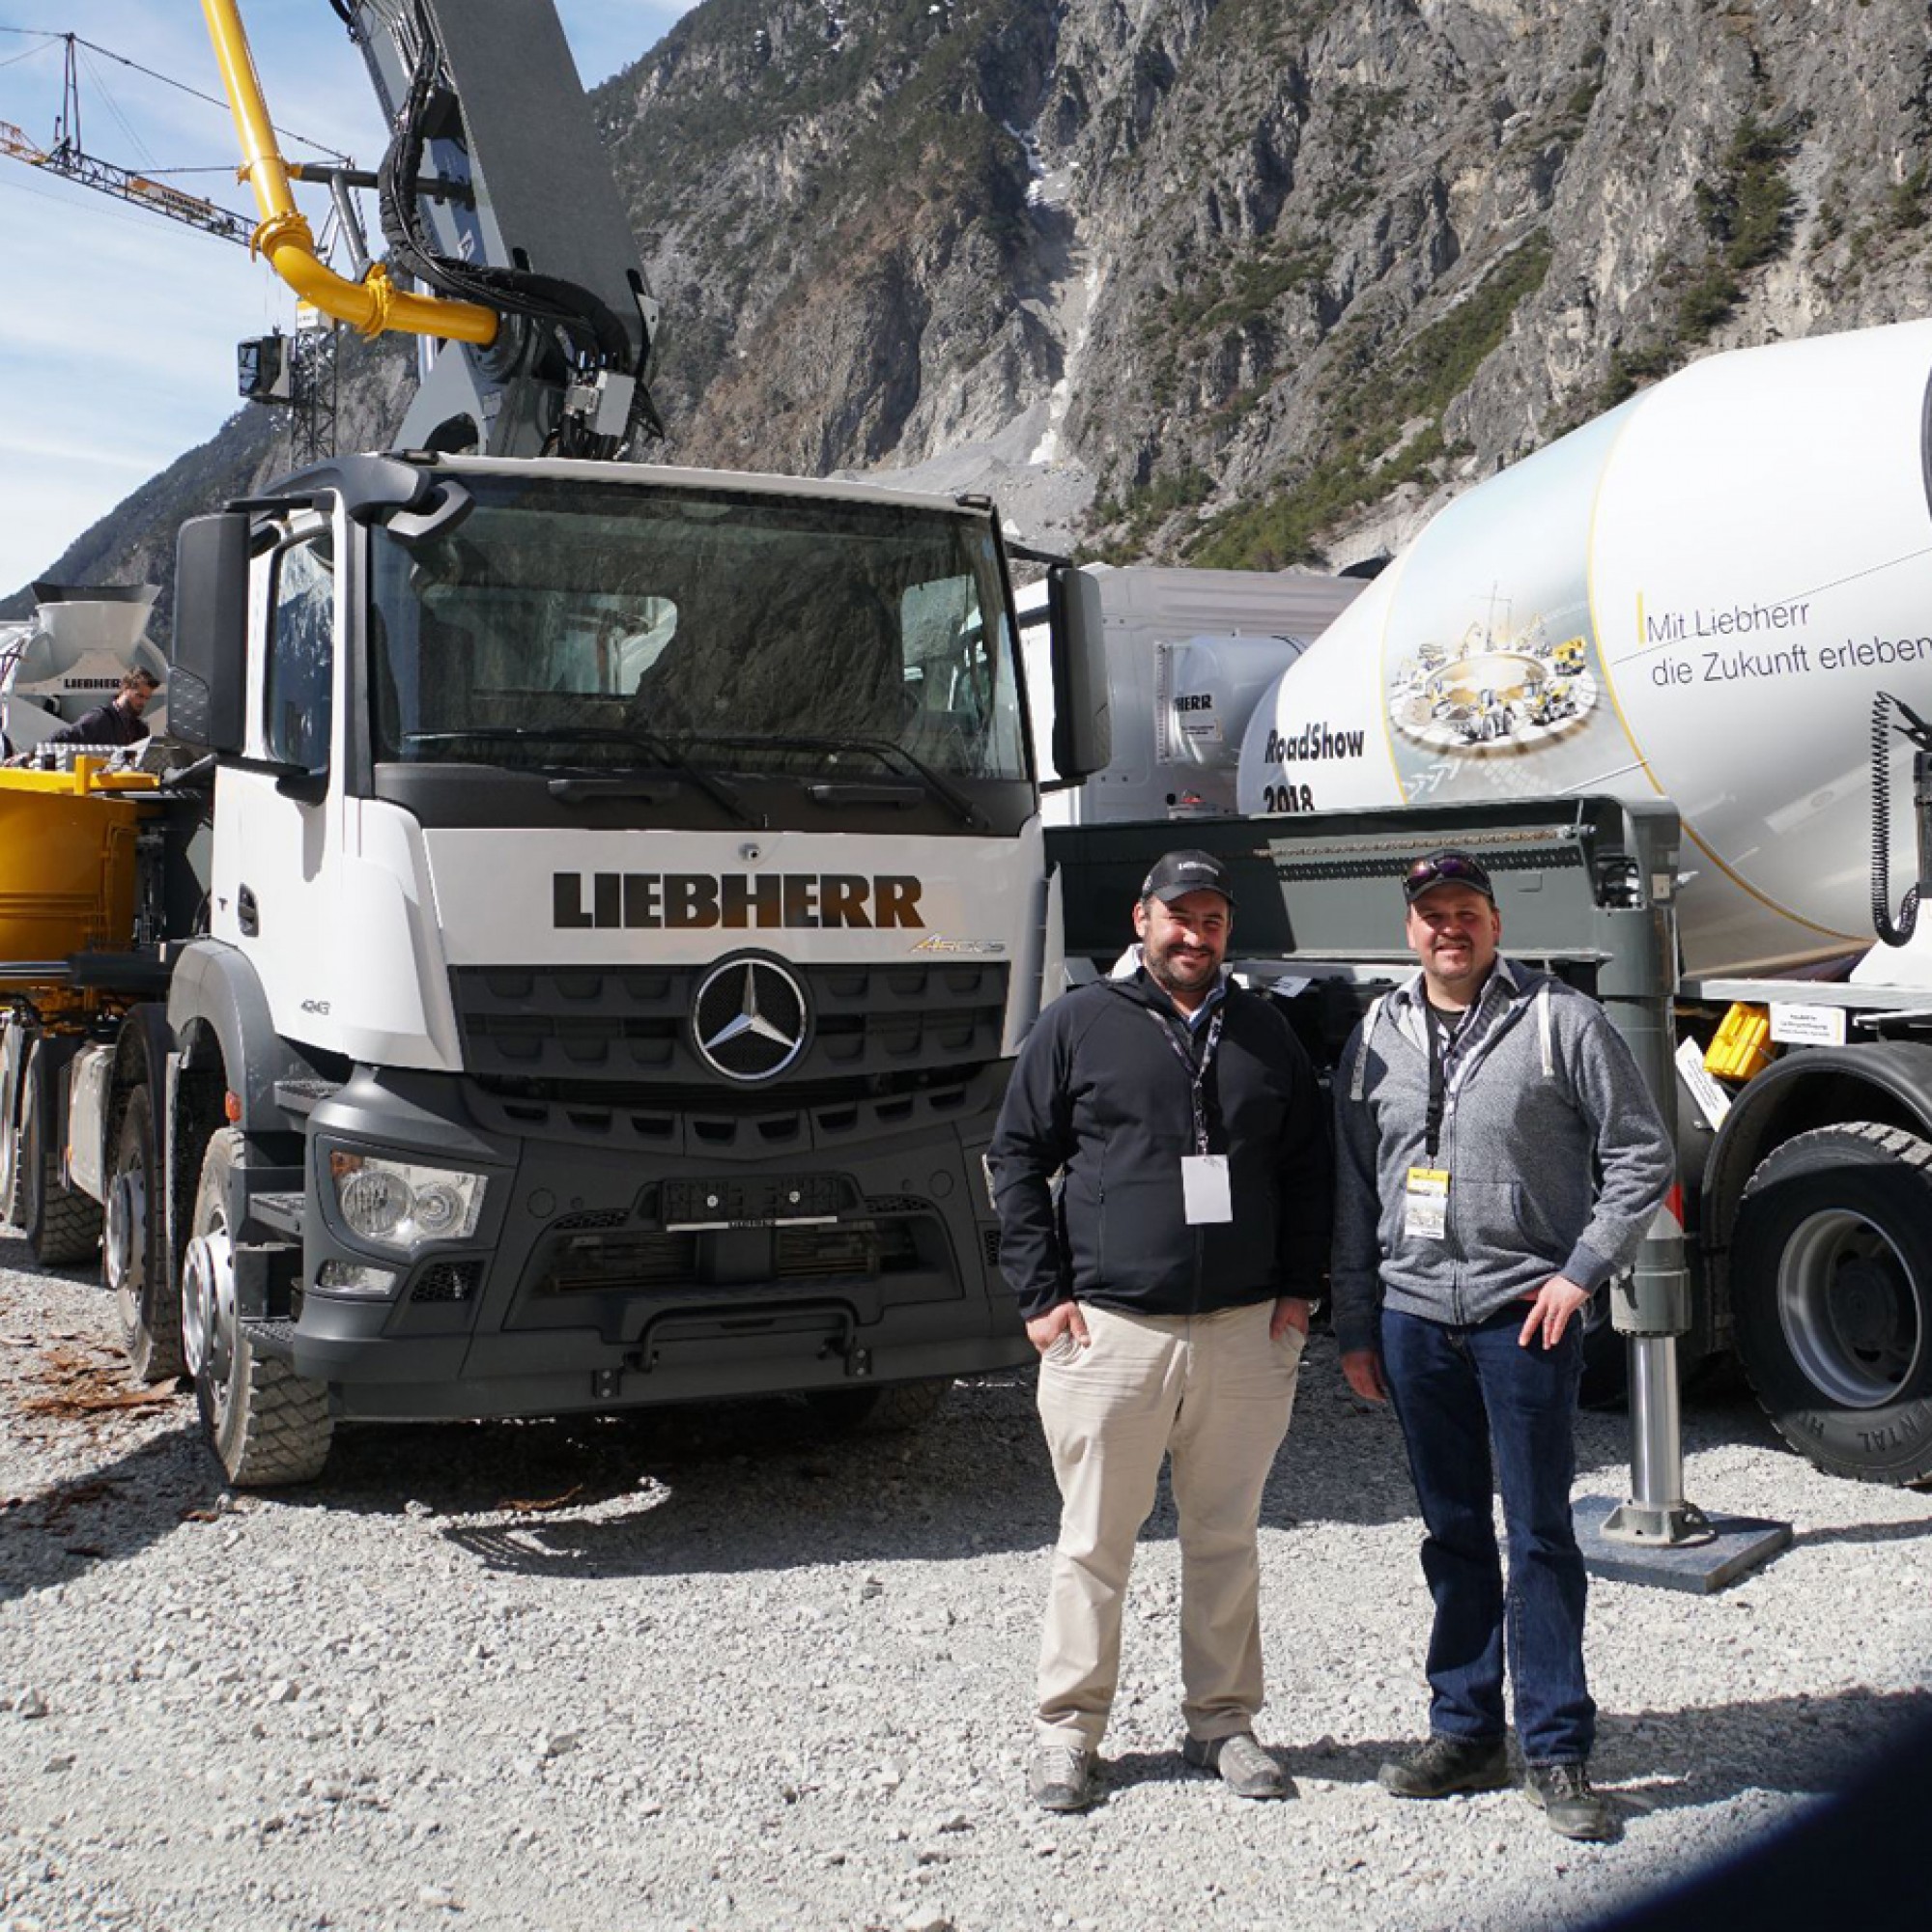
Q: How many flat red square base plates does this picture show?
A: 0